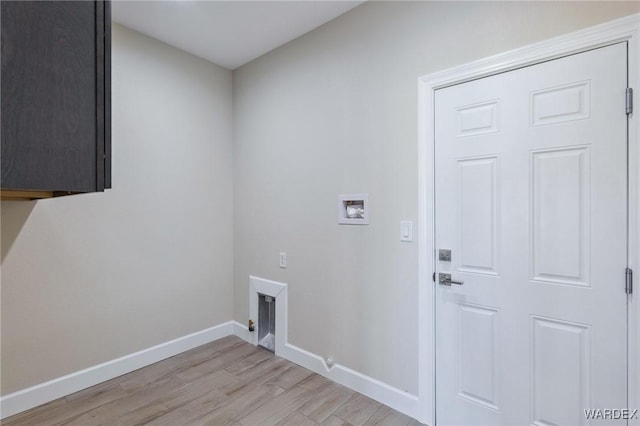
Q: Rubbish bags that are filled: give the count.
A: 0